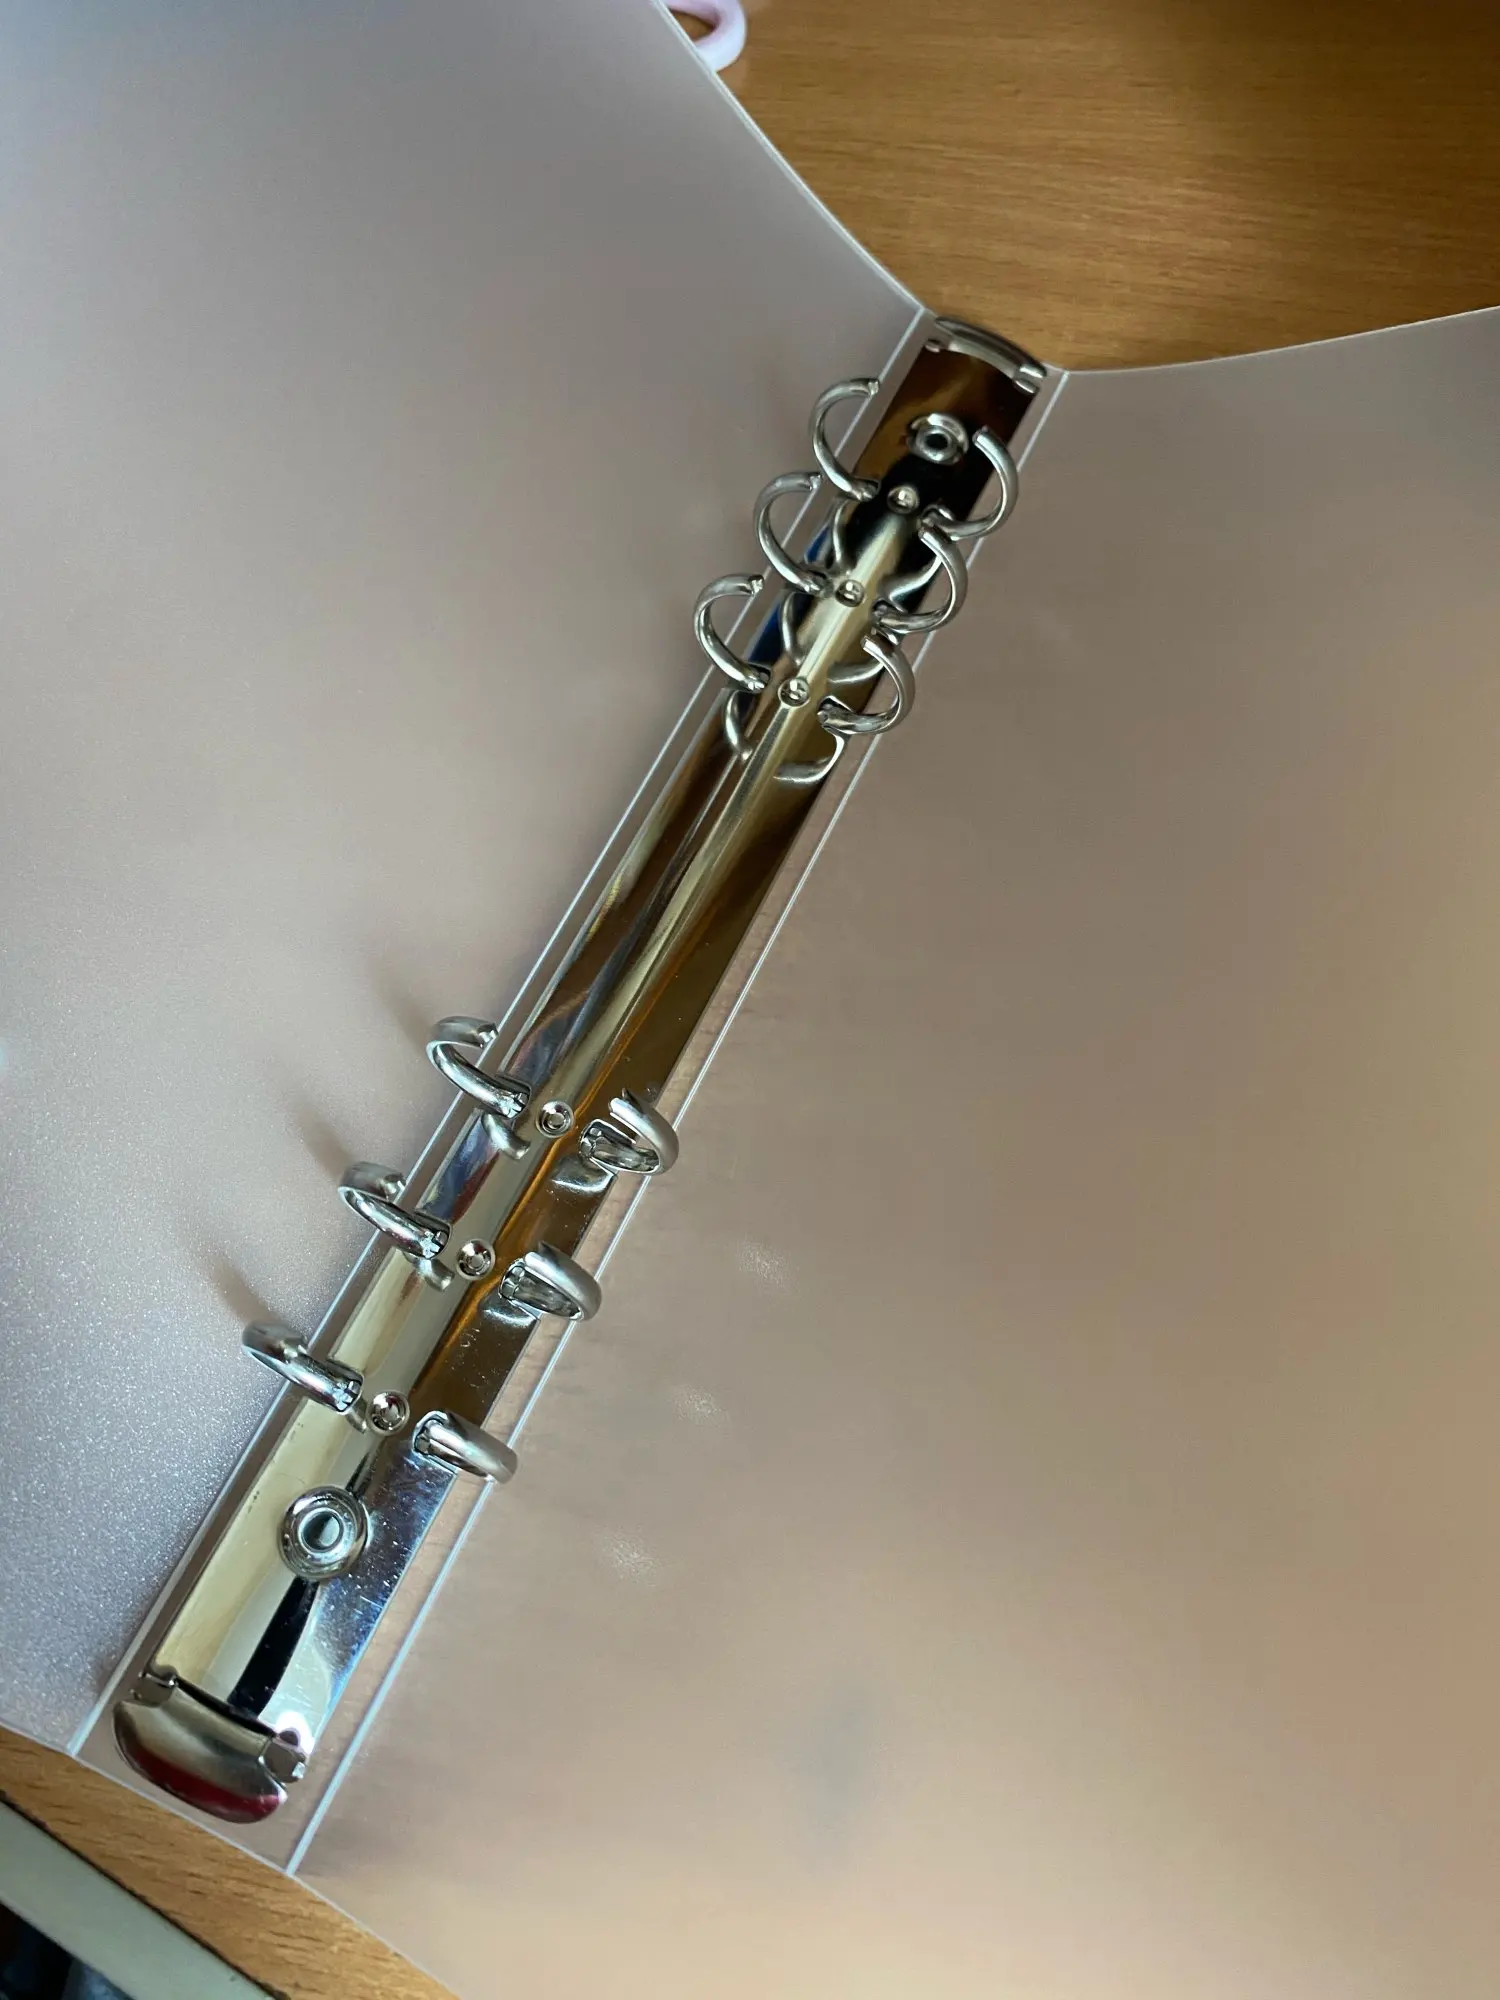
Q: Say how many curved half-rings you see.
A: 12